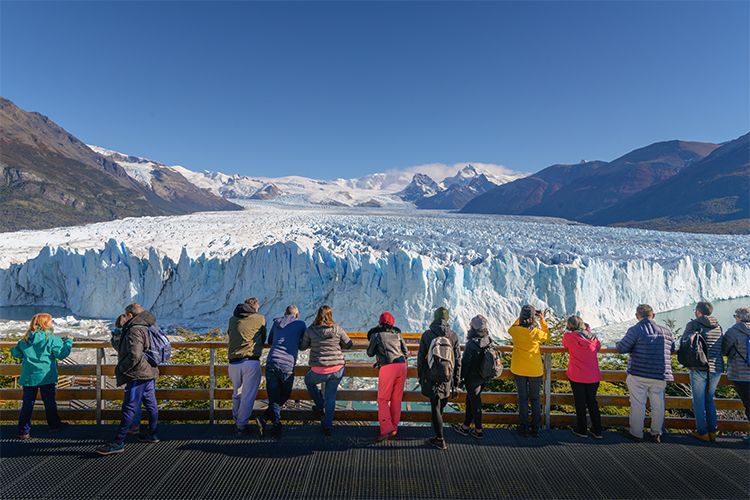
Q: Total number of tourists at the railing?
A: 14